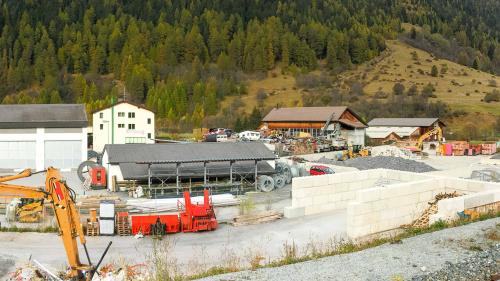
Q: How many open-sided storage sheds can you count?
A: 1